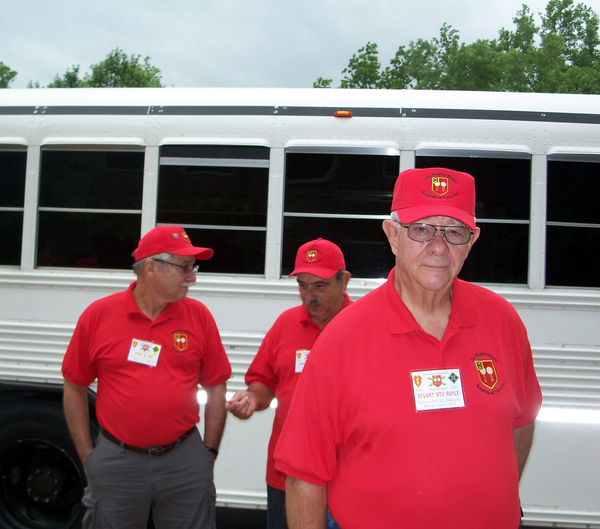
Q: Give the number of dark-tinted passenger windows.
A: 6